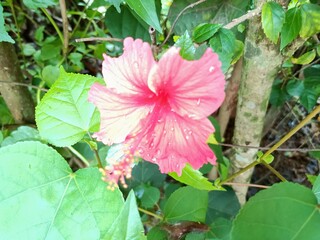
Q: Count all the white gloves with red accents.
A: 0